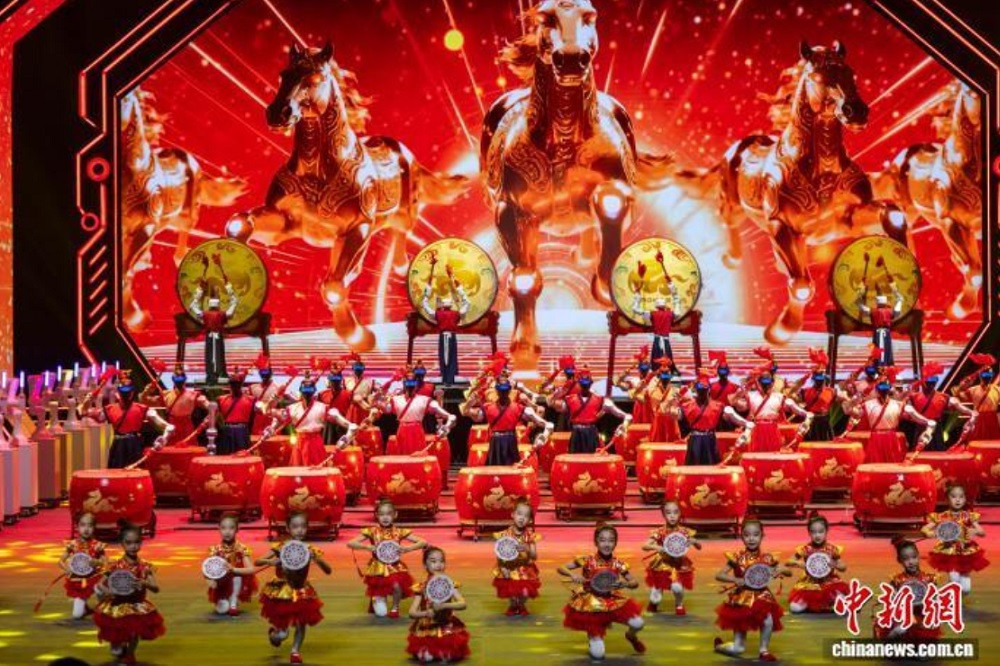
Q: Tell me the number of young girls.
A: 13